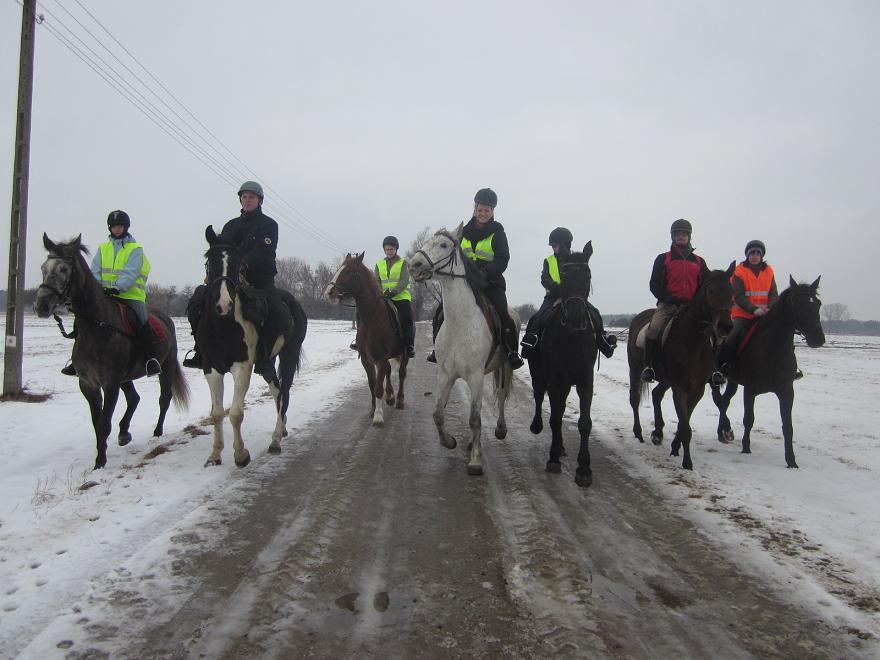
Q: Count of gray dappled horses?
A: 1